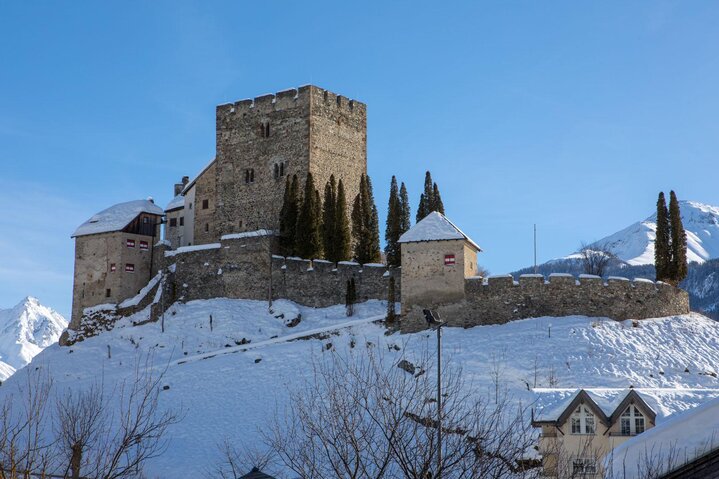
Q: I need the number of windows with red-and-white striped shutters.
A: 5